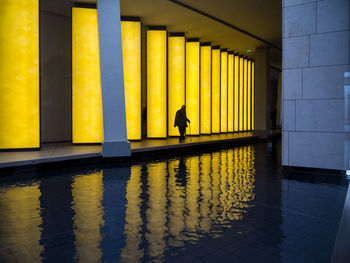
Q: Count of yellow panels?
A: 15